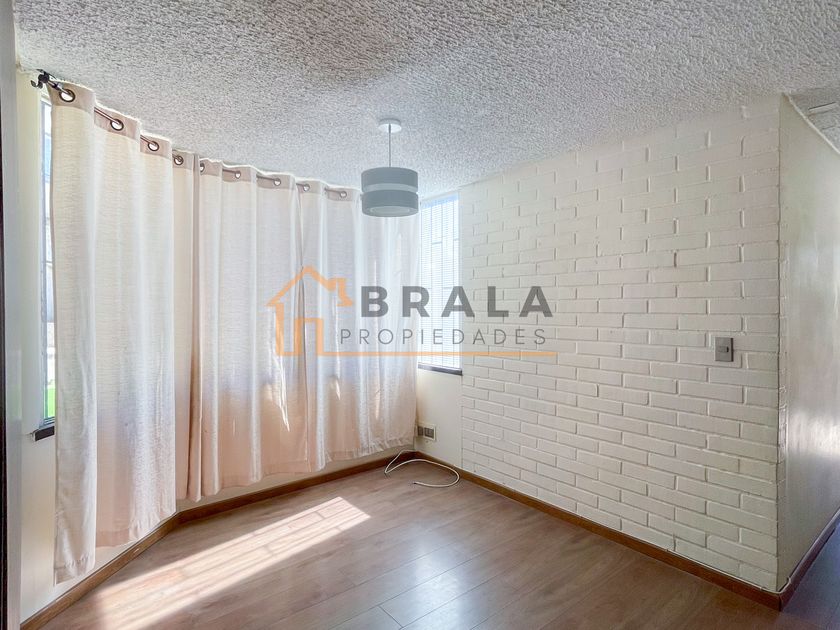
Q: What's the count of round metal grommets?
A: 9